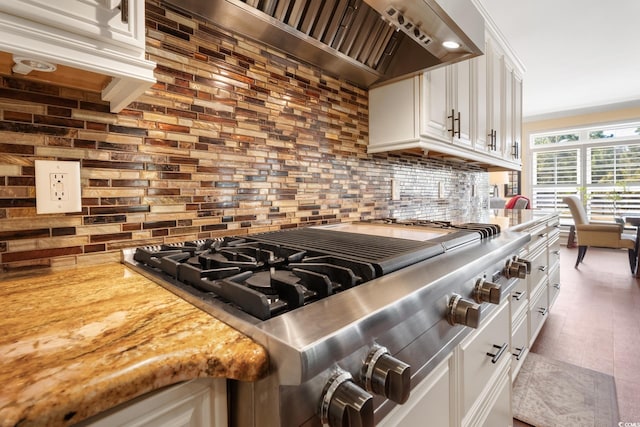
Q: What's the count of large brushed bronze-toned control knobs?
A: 6